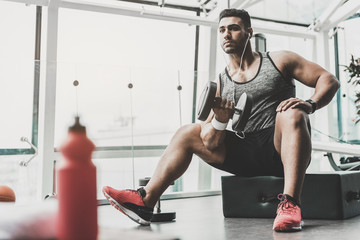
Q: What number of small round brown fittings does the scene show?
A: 3